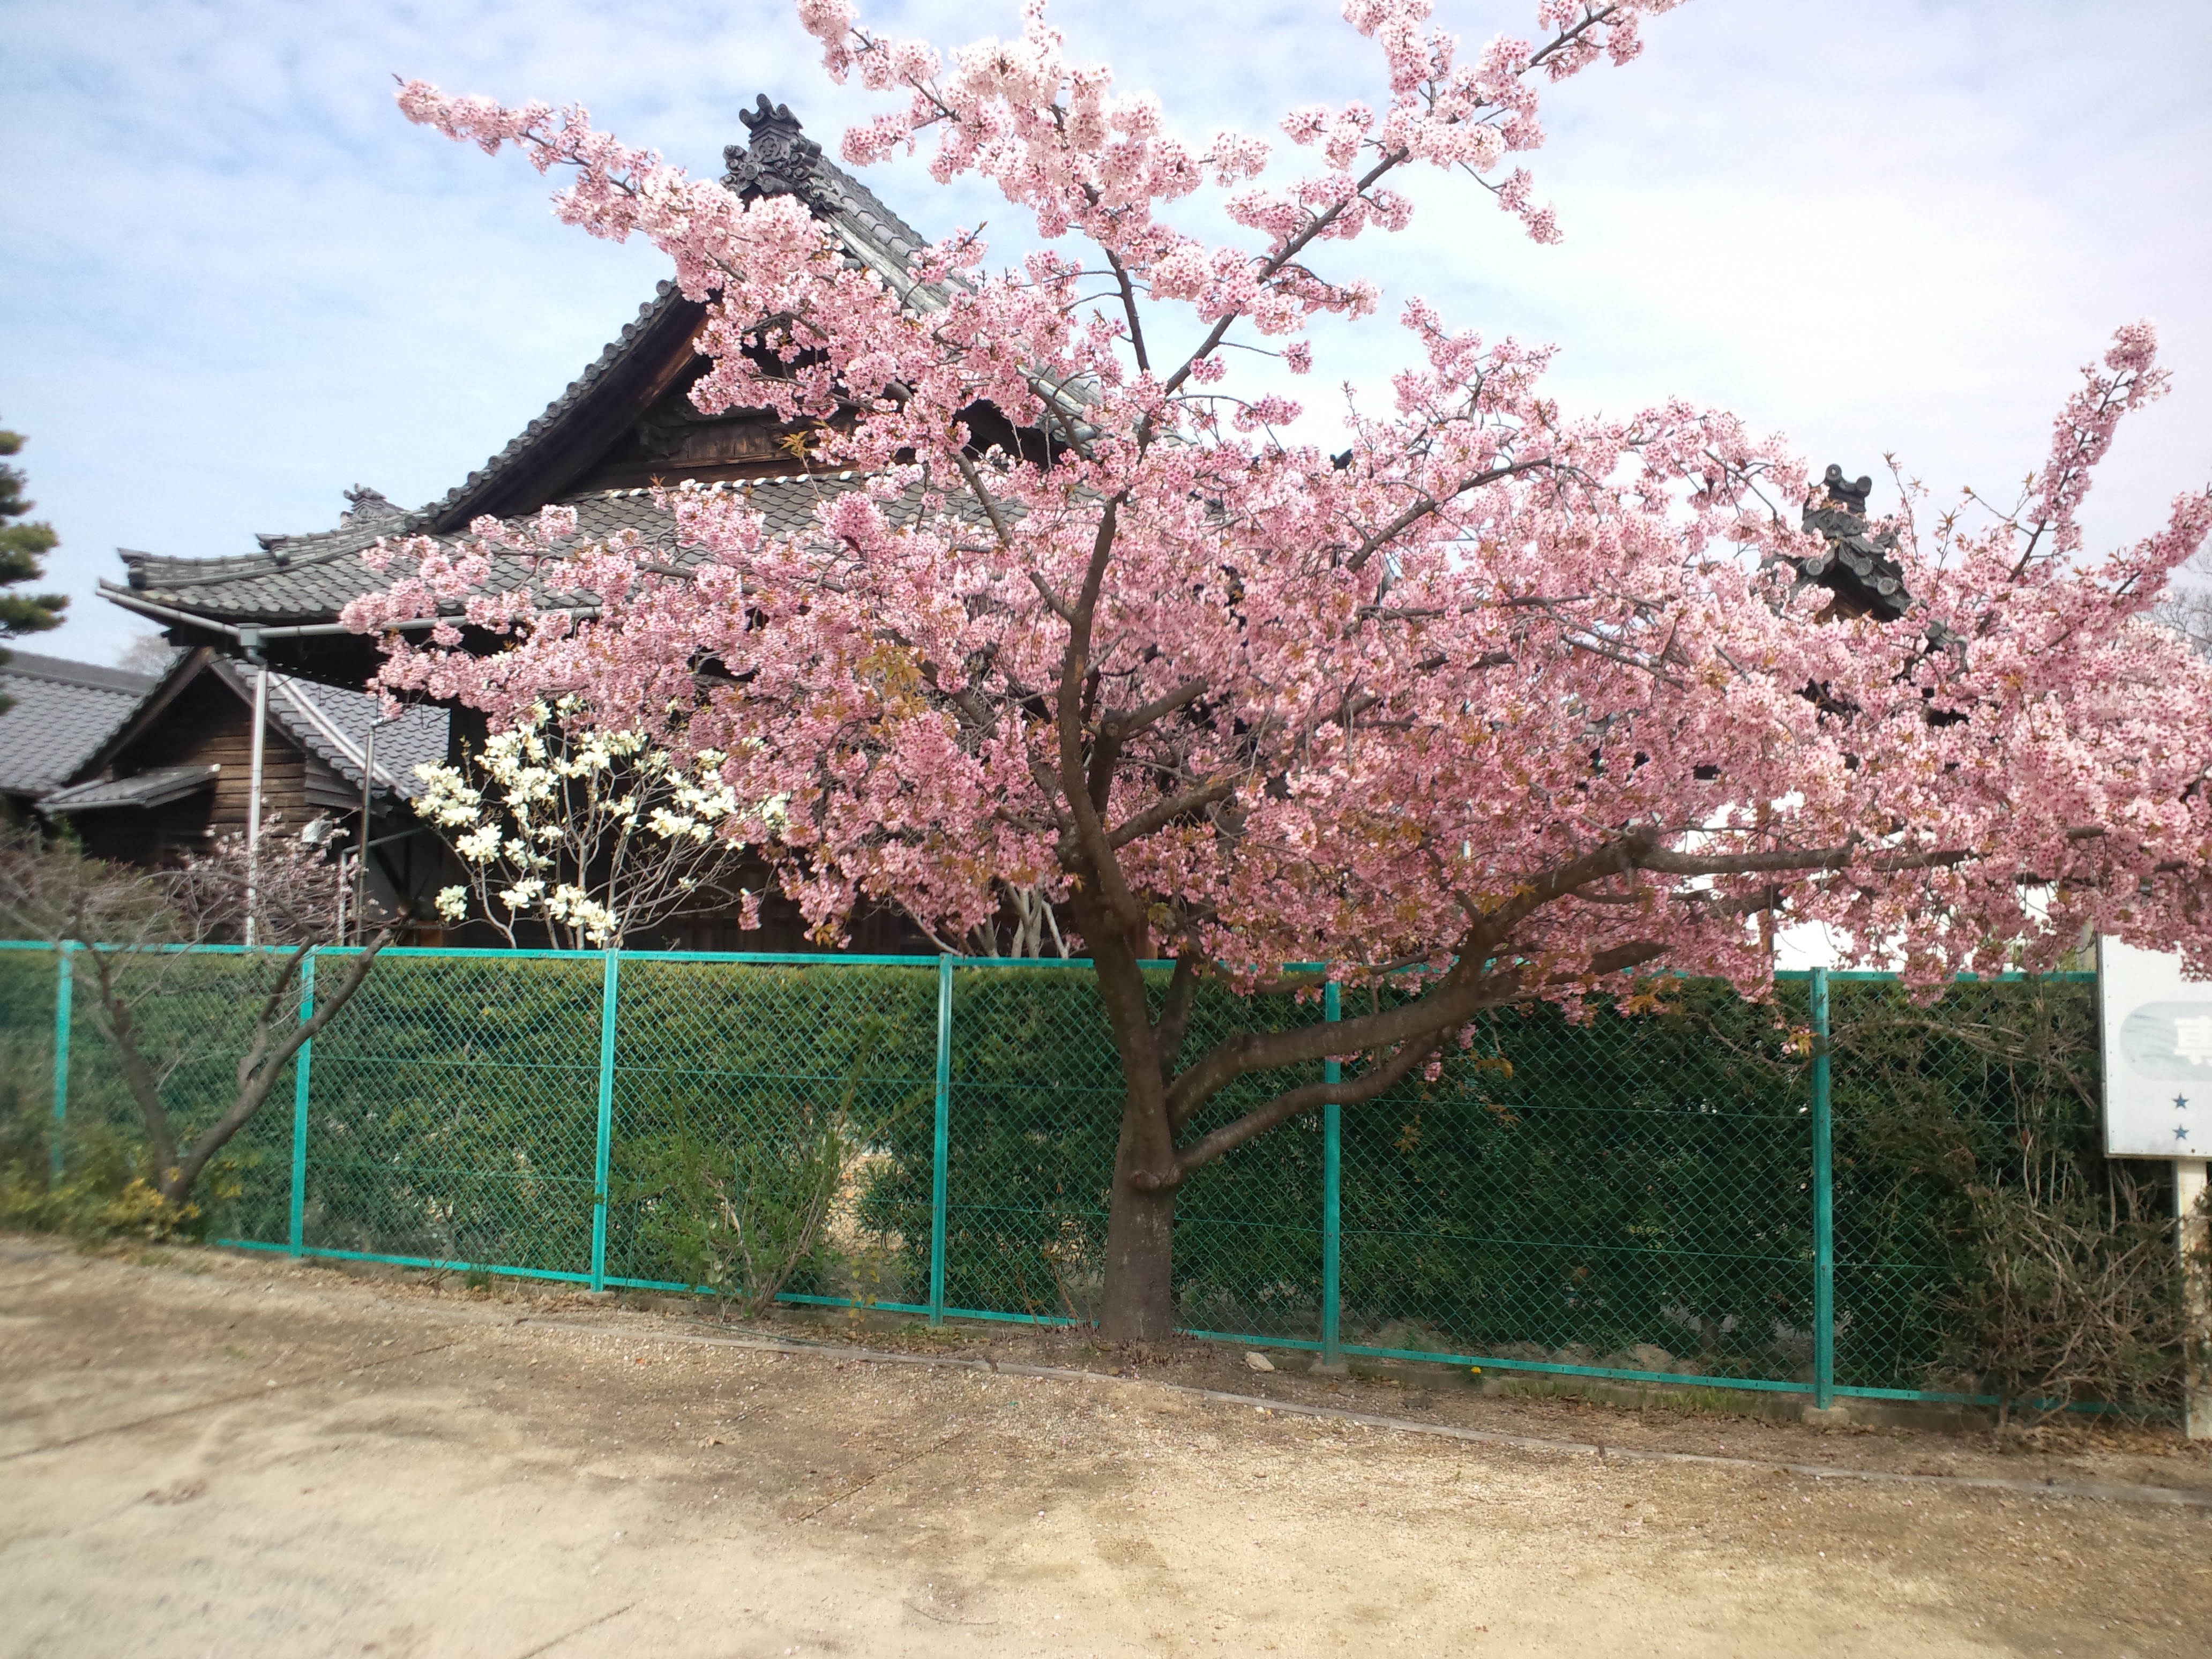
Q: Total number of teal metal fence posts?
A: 6